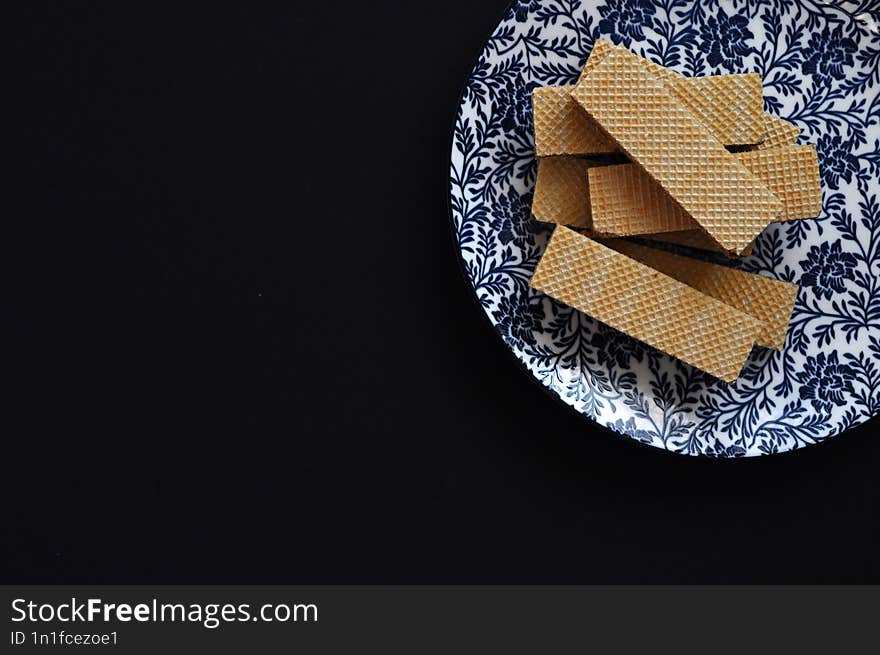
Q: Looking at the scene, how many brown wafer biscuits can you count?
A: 7